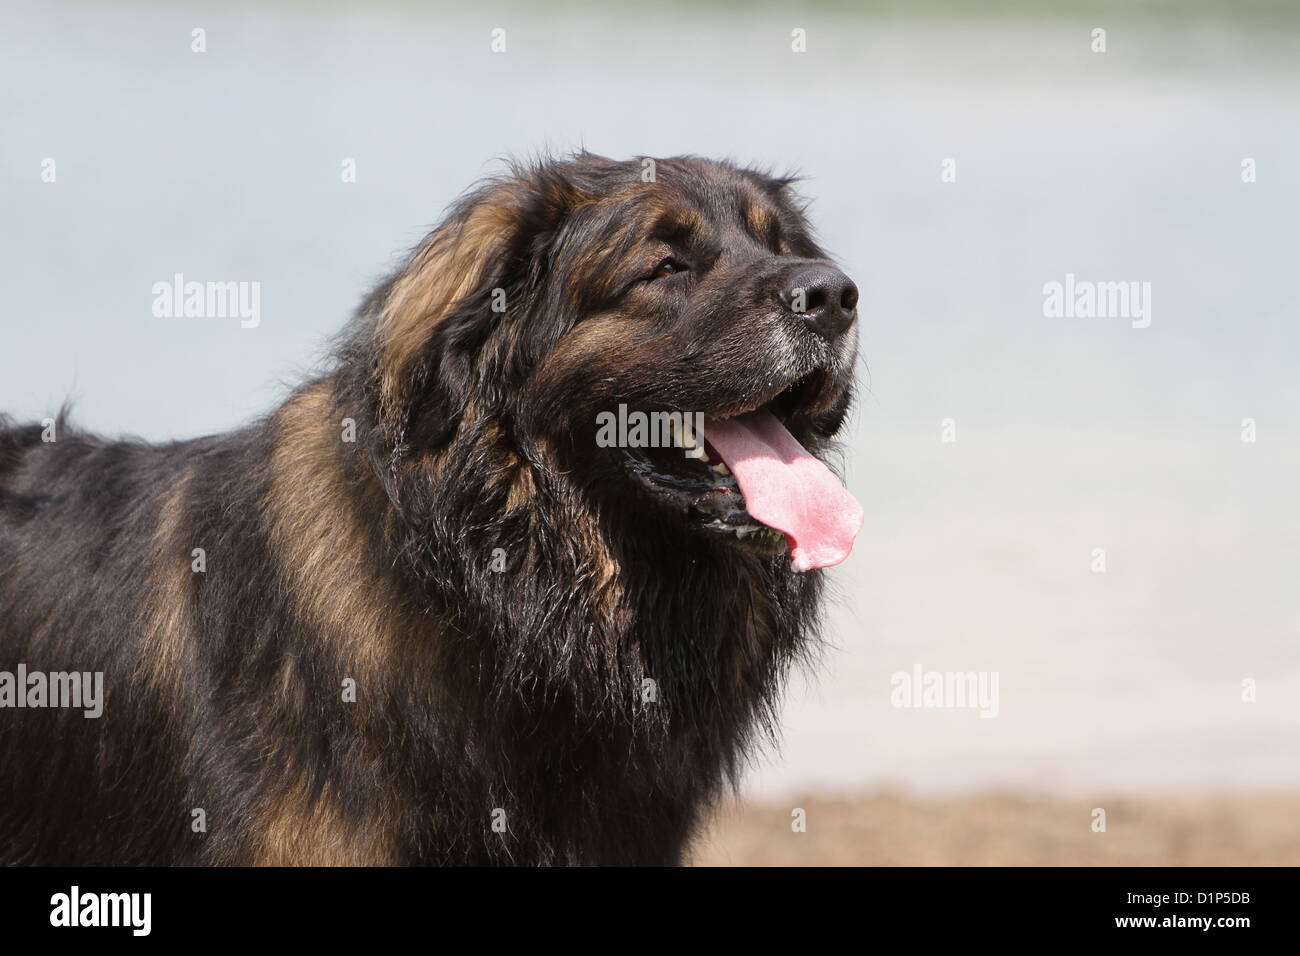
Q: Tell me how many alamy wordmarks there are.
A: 6